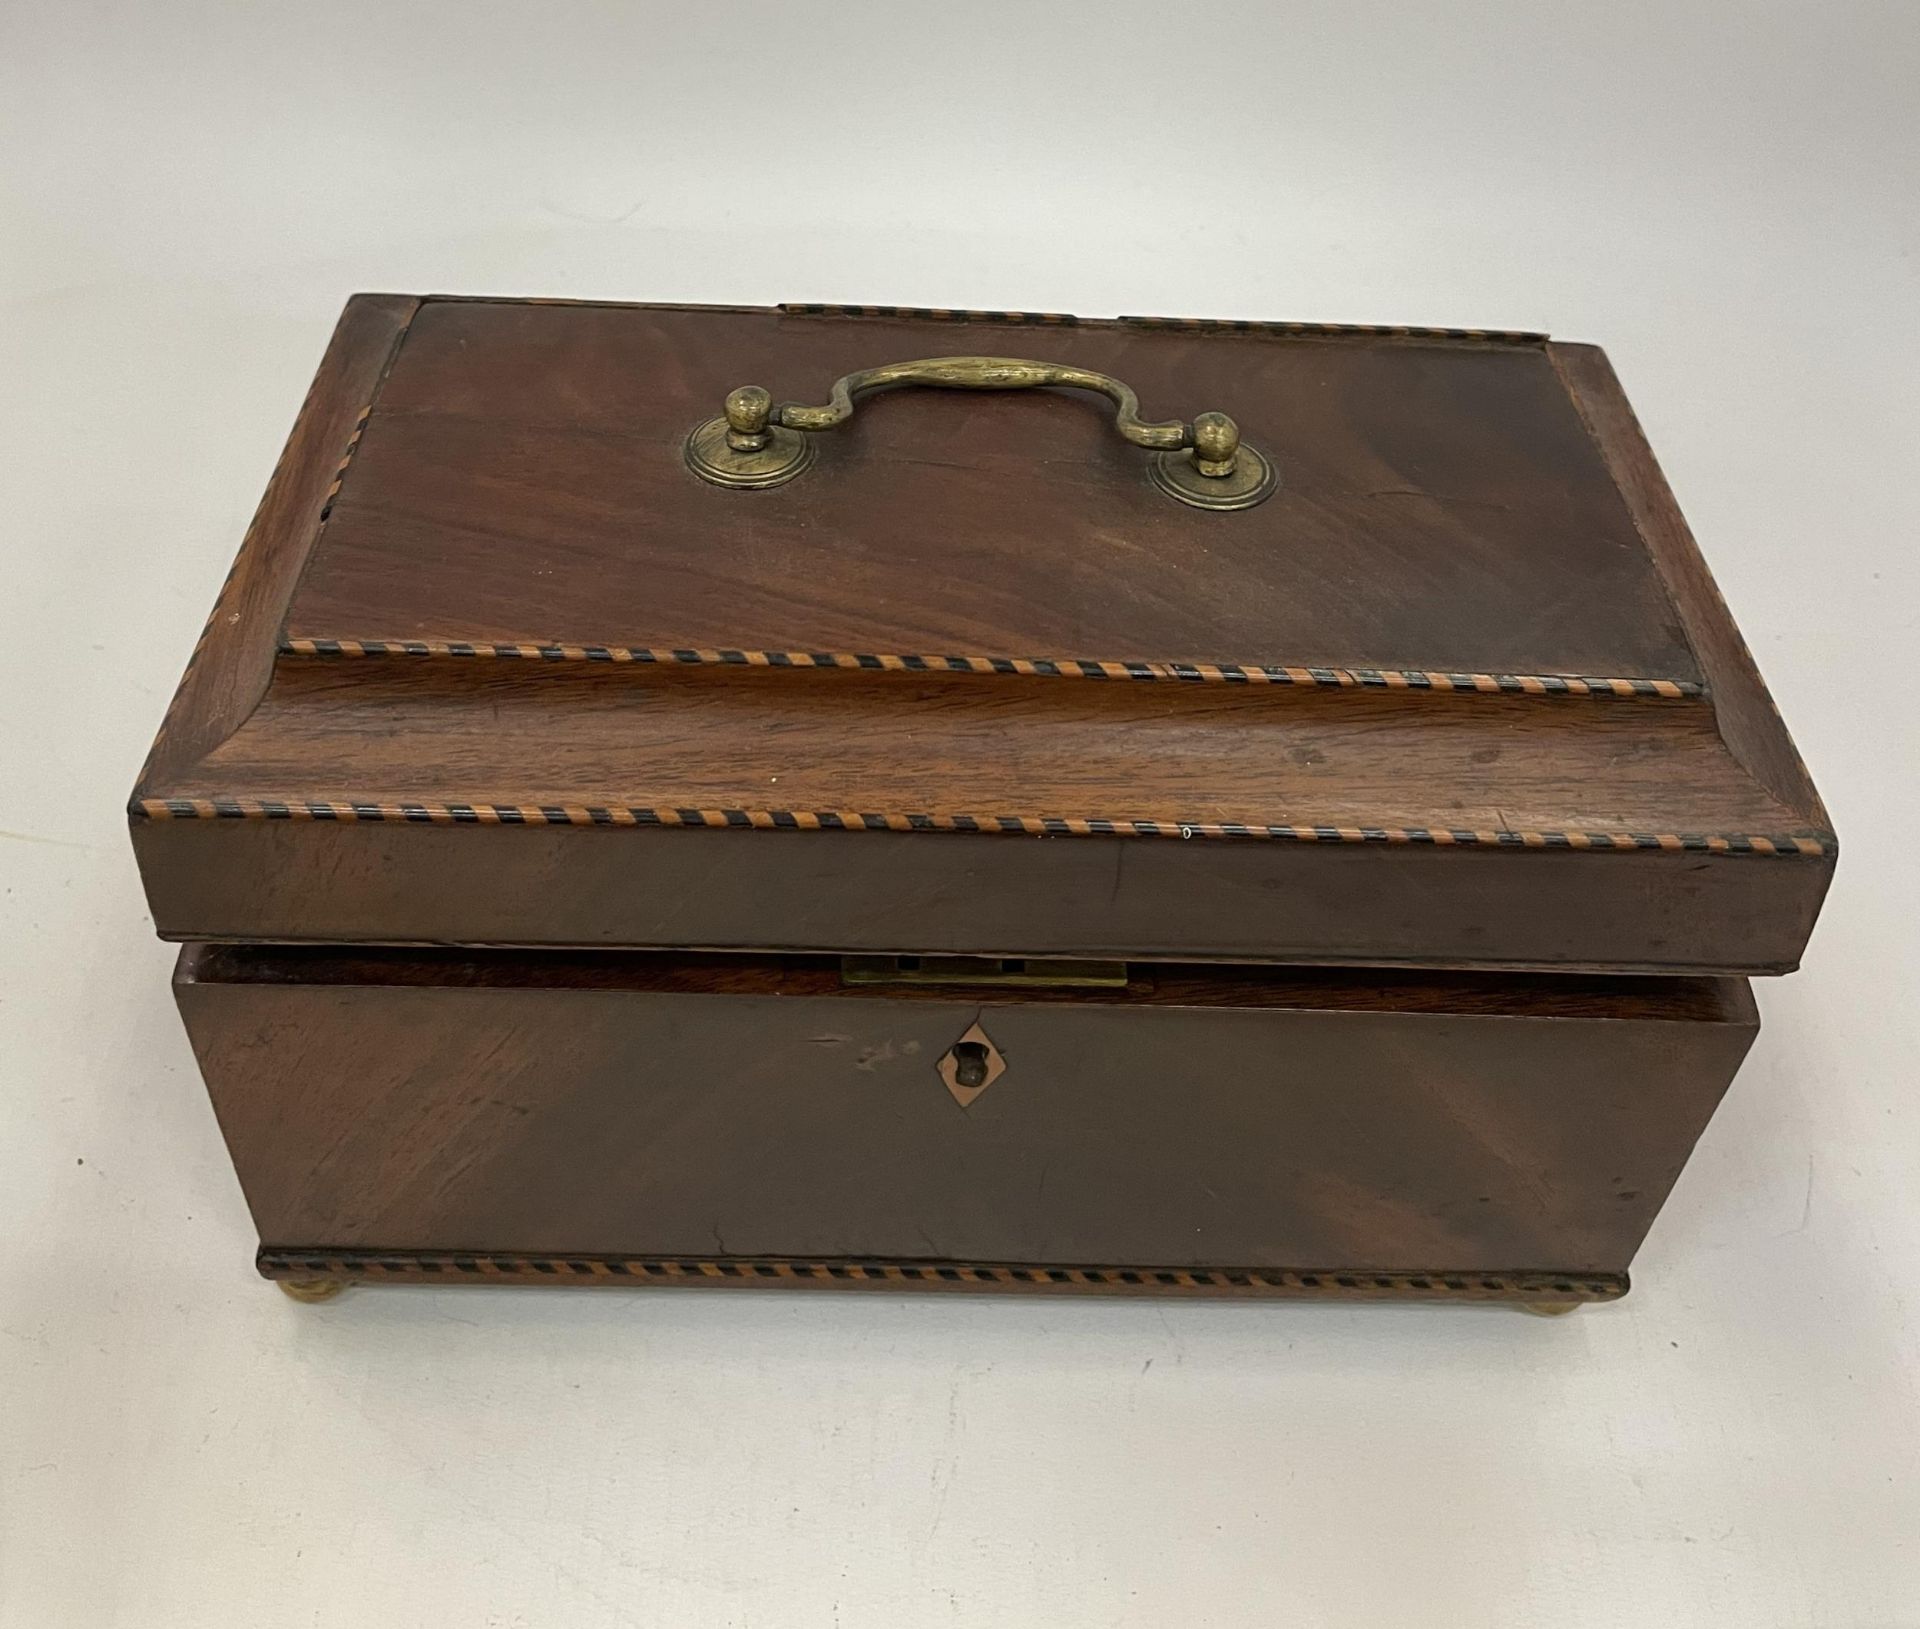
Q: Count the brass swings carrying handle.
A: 1